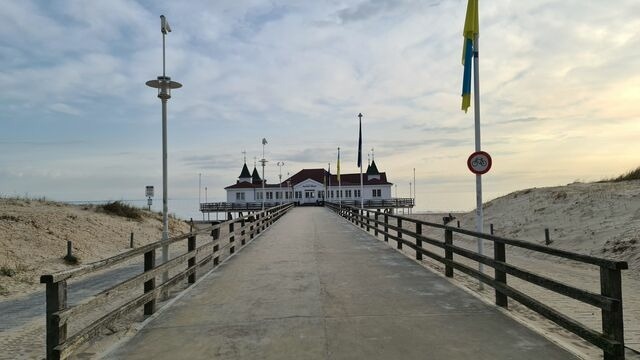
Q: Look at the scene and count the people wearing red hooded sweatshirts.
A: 0